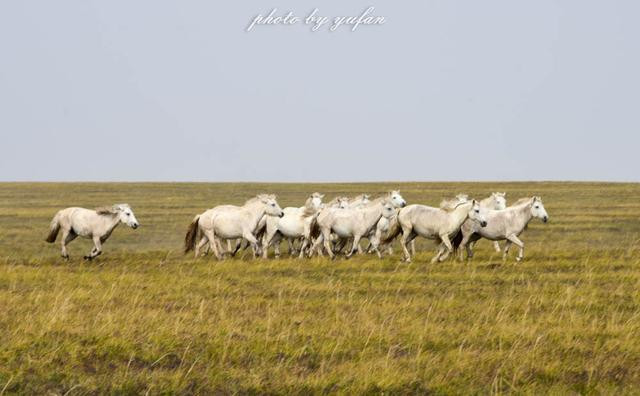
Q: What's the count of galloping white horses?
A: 11